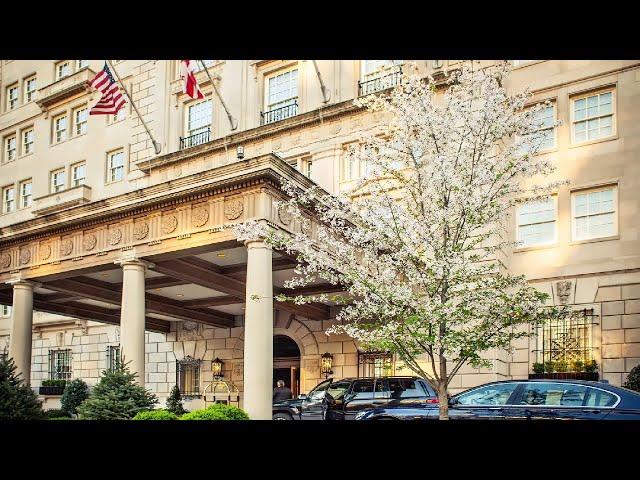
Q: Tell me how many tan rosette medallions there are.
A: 12